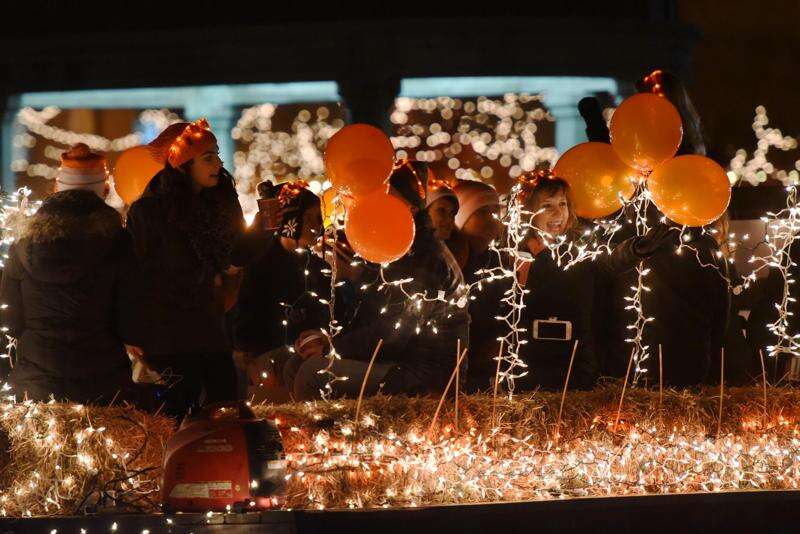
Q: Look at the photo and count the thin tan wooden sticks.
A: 9